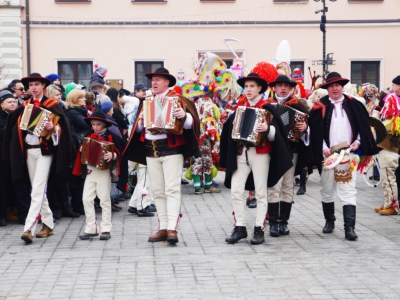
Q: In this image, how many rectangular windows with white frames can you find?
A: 4